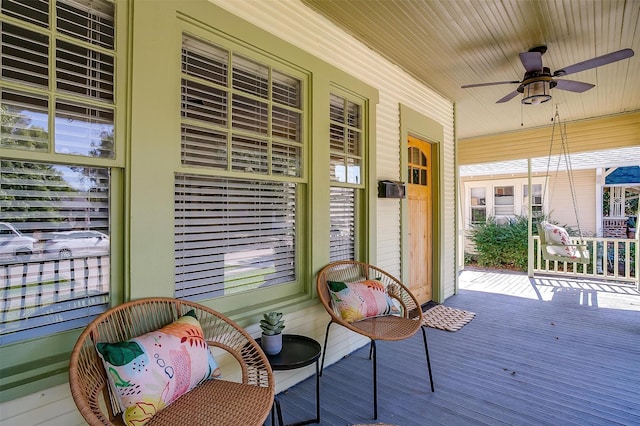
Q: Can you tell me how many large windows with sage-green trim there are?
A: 3